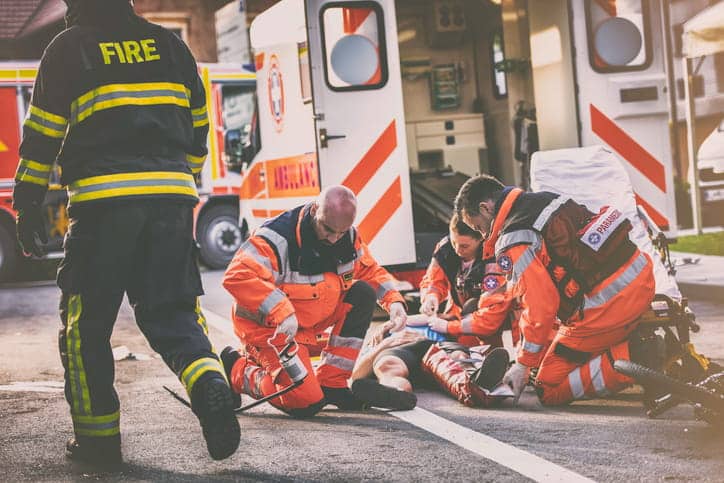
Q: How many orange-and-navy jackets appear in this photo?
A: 3